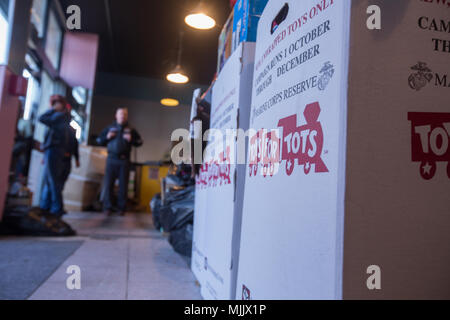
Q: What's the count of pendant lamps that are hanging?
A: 3